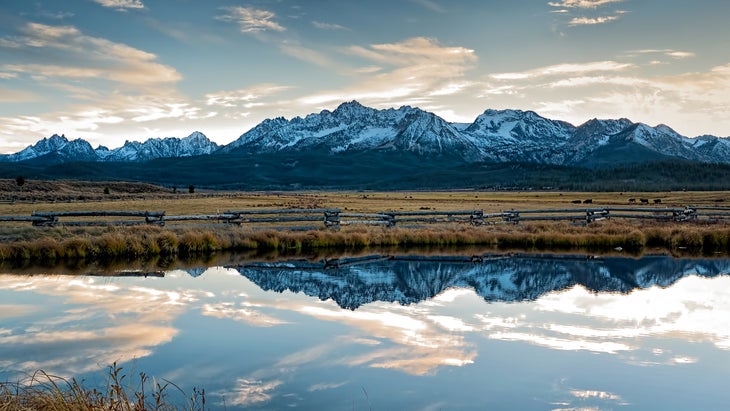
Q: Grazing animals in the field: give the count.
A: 5